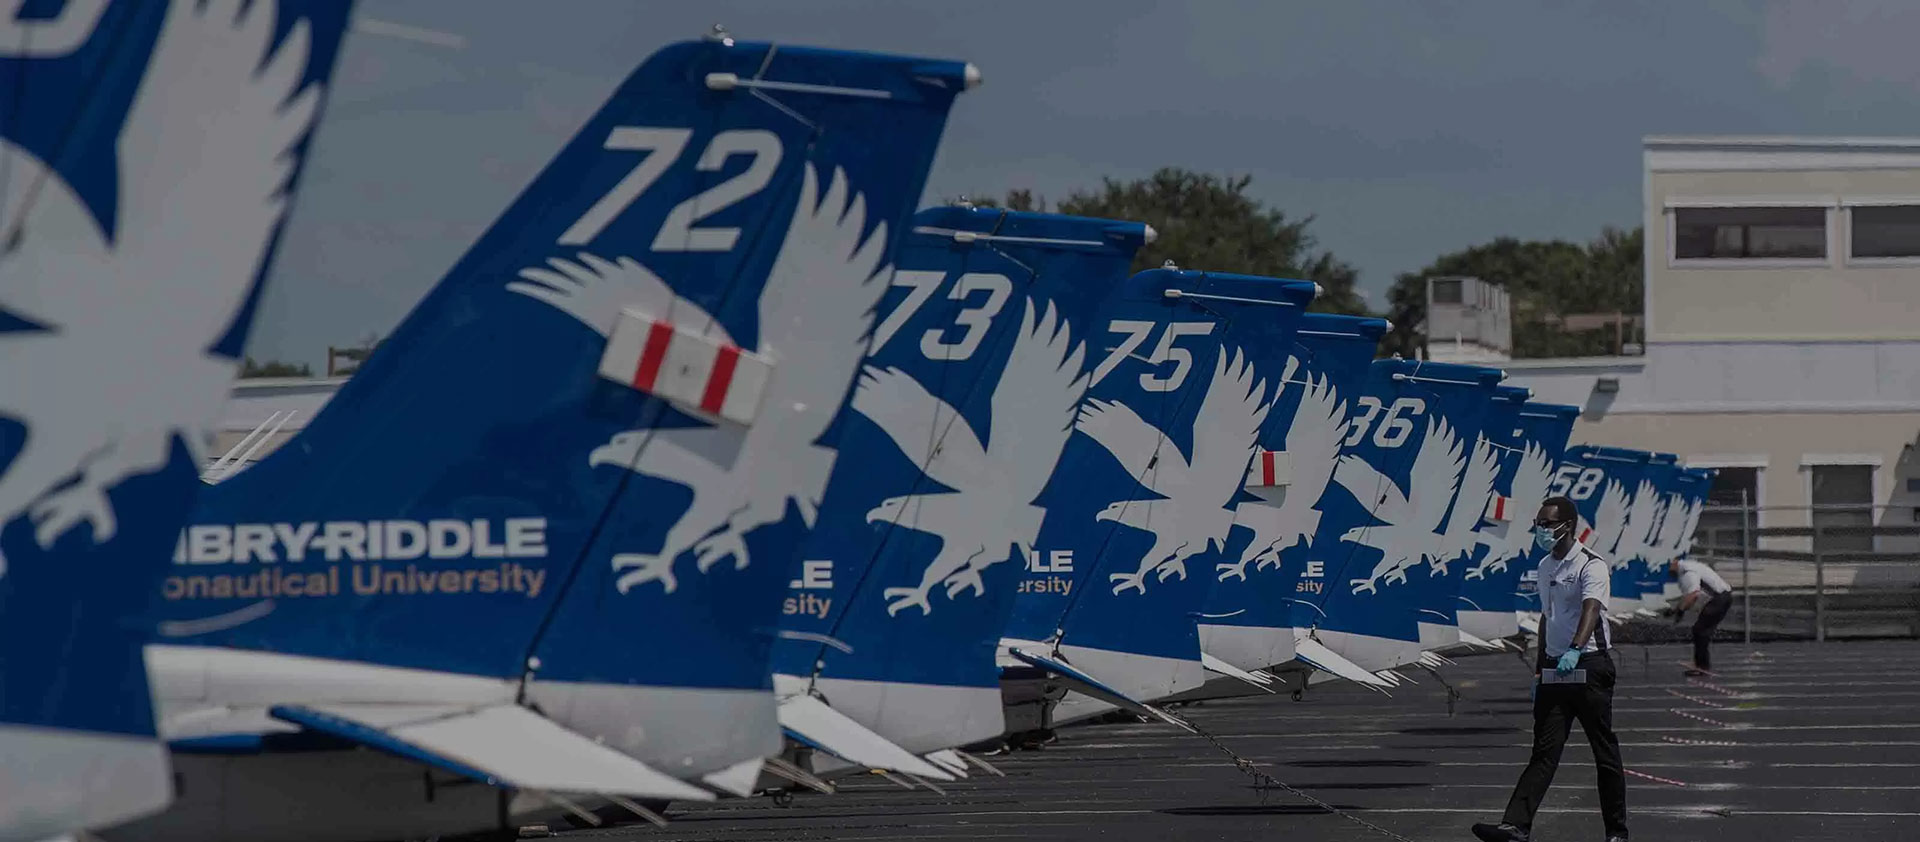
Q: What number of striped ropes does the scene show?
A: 6